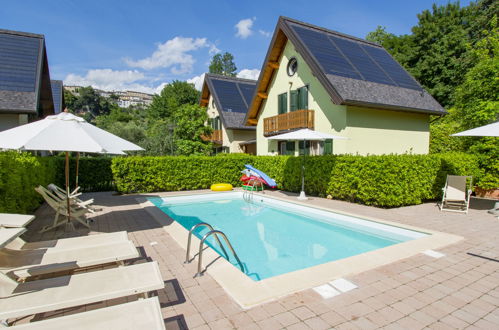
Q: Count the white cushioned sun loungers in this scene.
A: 4